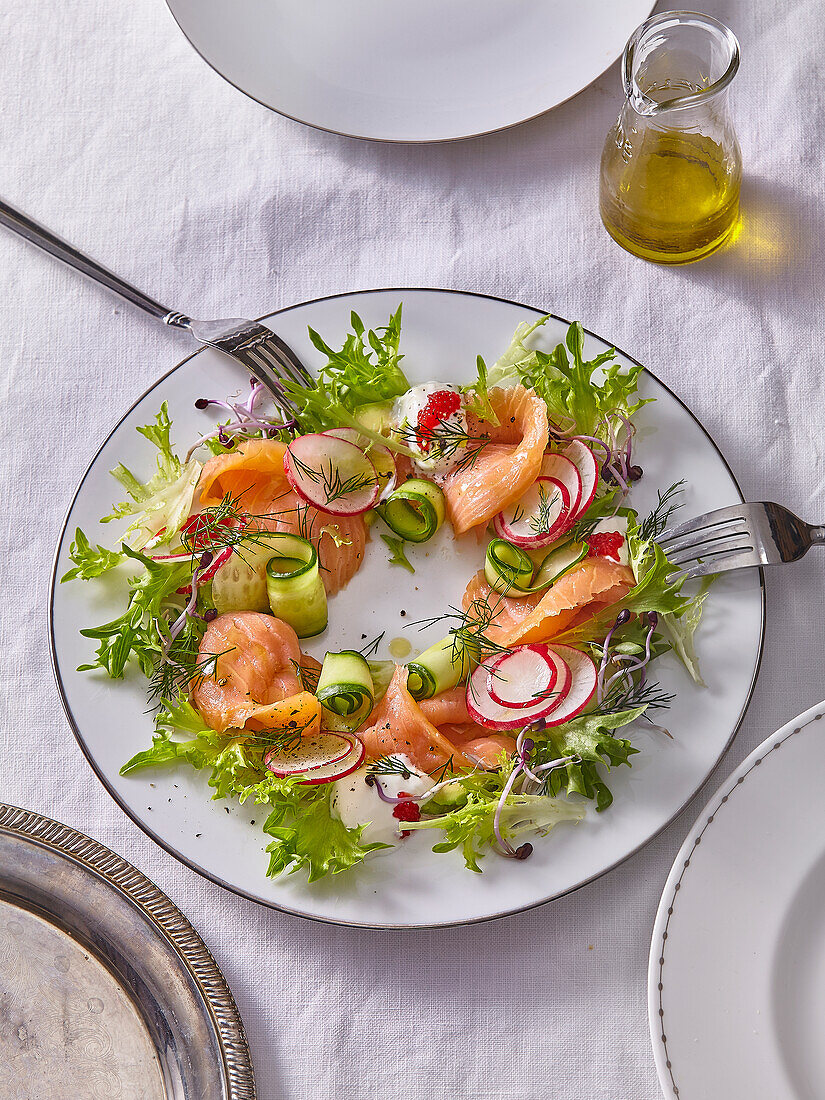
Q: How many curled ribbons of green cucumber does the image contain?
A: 5